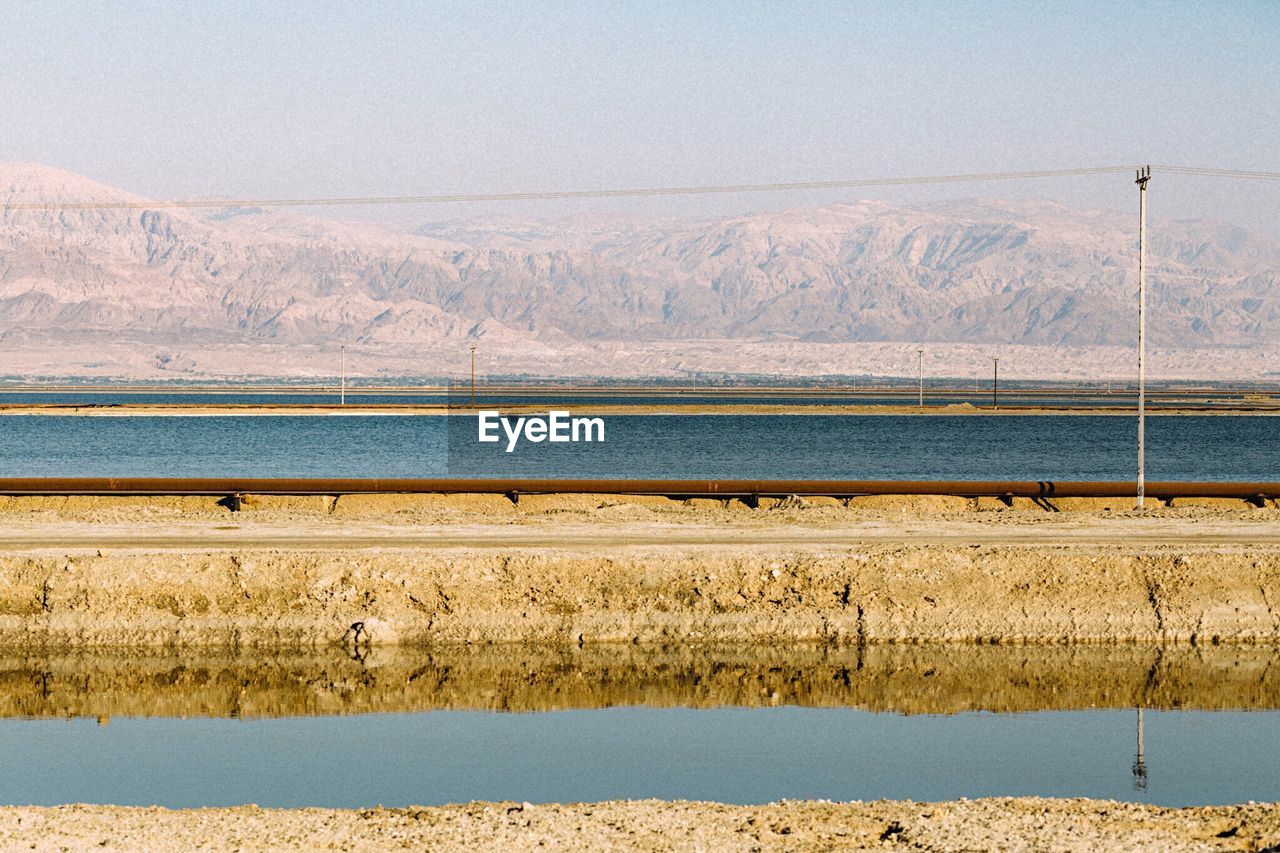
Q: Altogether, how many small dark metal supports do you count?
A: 5